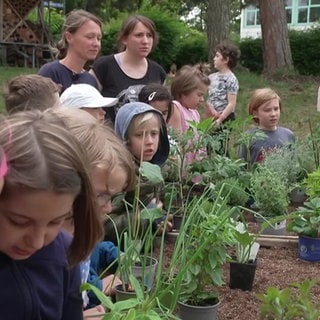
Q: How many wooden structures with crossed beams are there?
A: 1